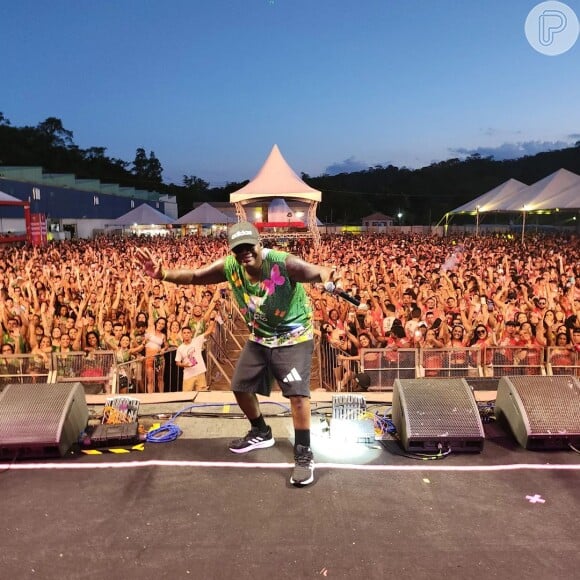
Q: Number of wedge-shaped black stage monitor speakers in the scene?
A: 3